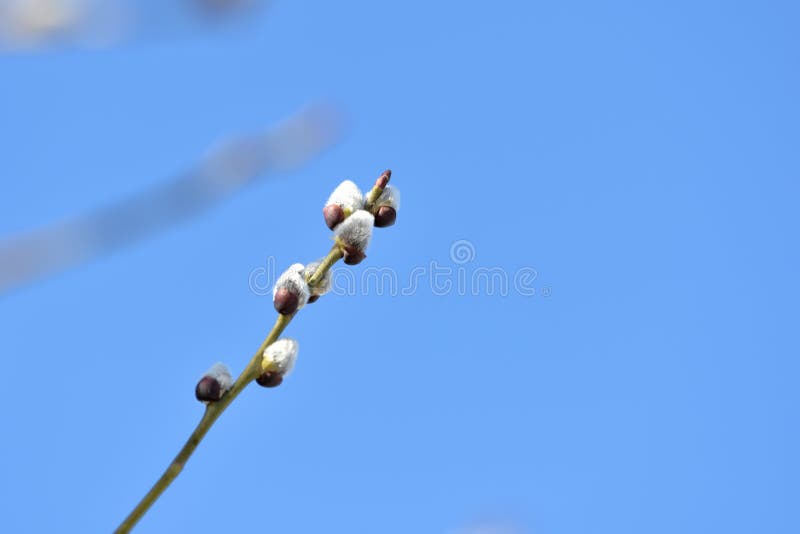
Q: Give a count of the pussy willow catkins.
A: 7